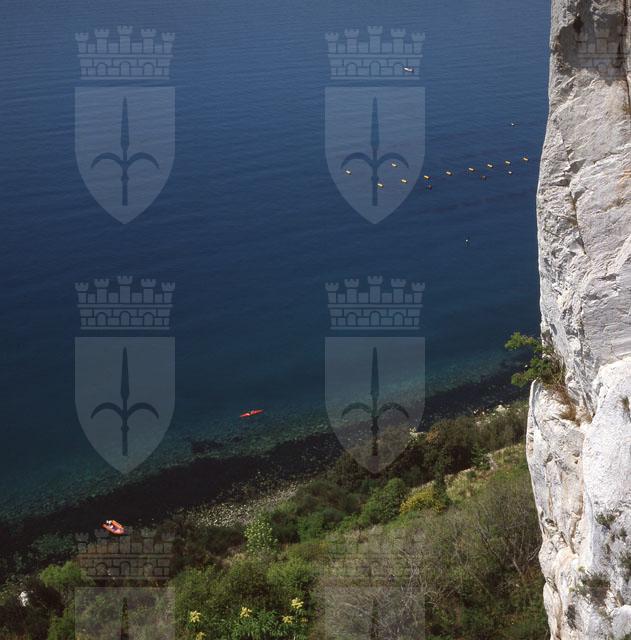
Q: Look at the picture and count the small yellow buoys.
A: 10